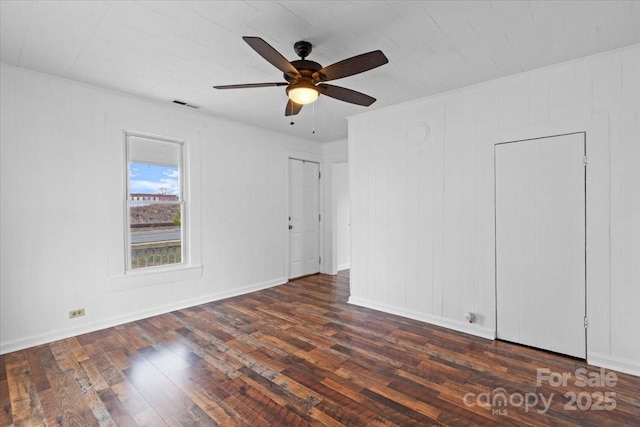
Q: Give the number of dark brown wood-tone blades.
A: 5